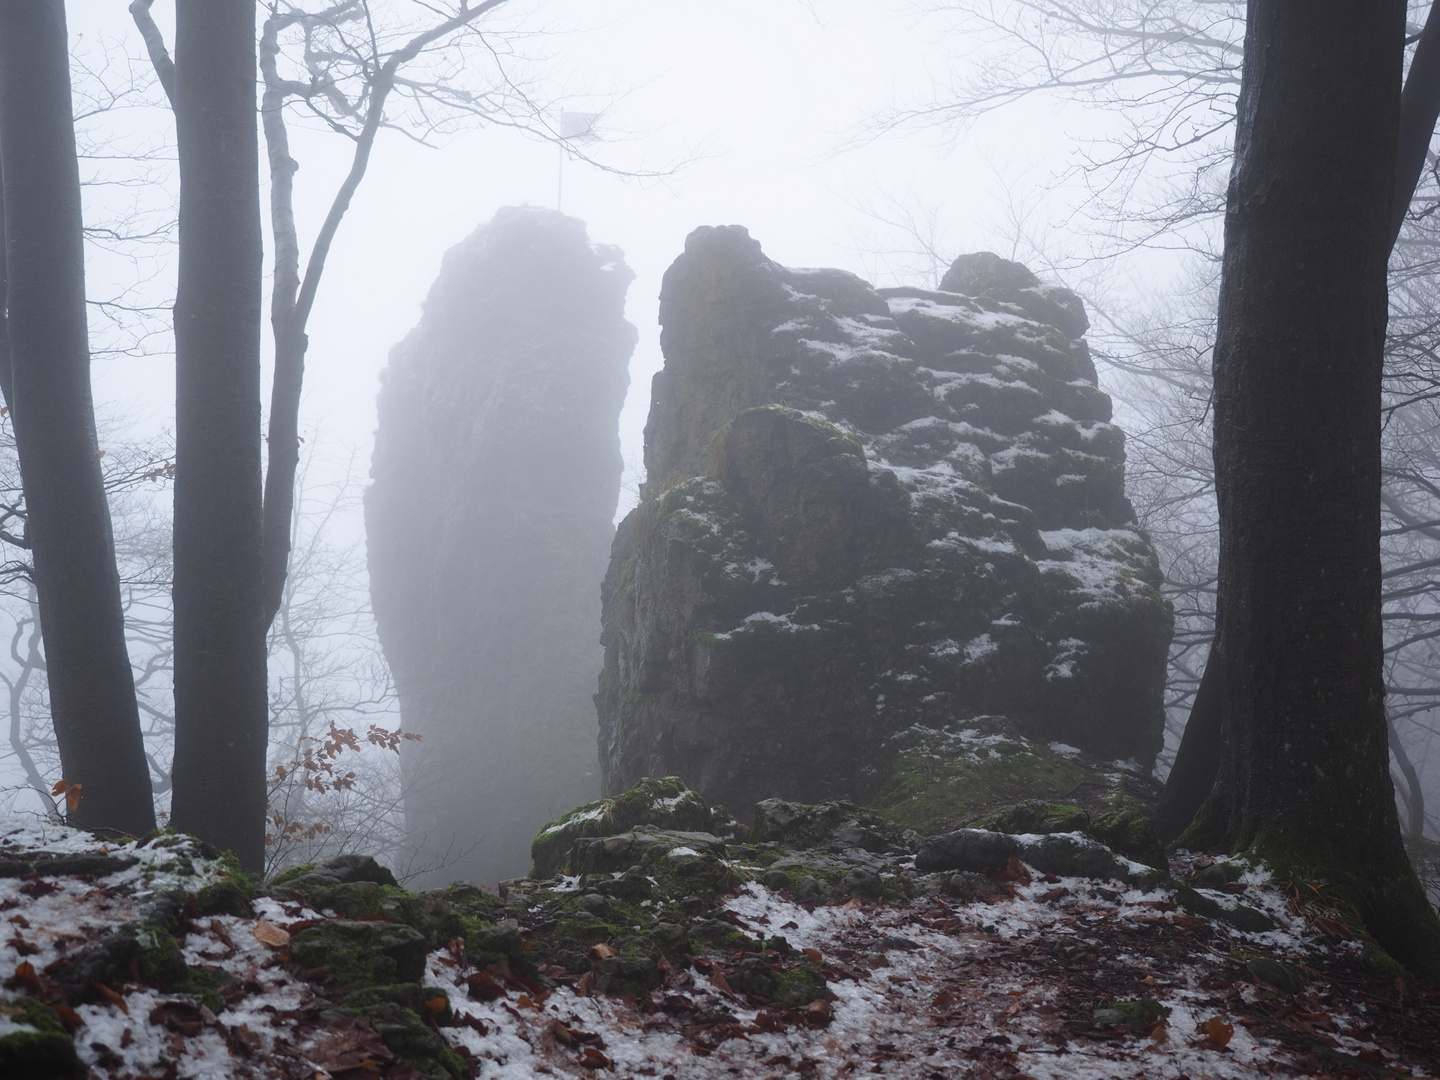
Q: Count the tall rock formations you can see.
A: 2